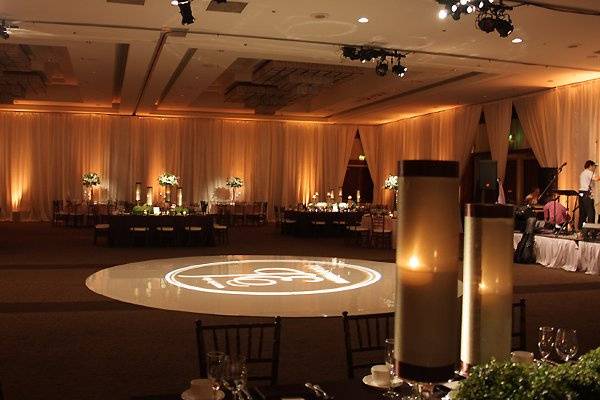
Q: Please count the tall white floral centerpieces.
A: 4